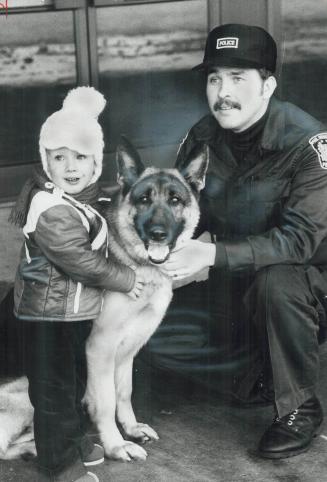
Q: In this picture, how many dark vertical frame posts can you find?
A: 2